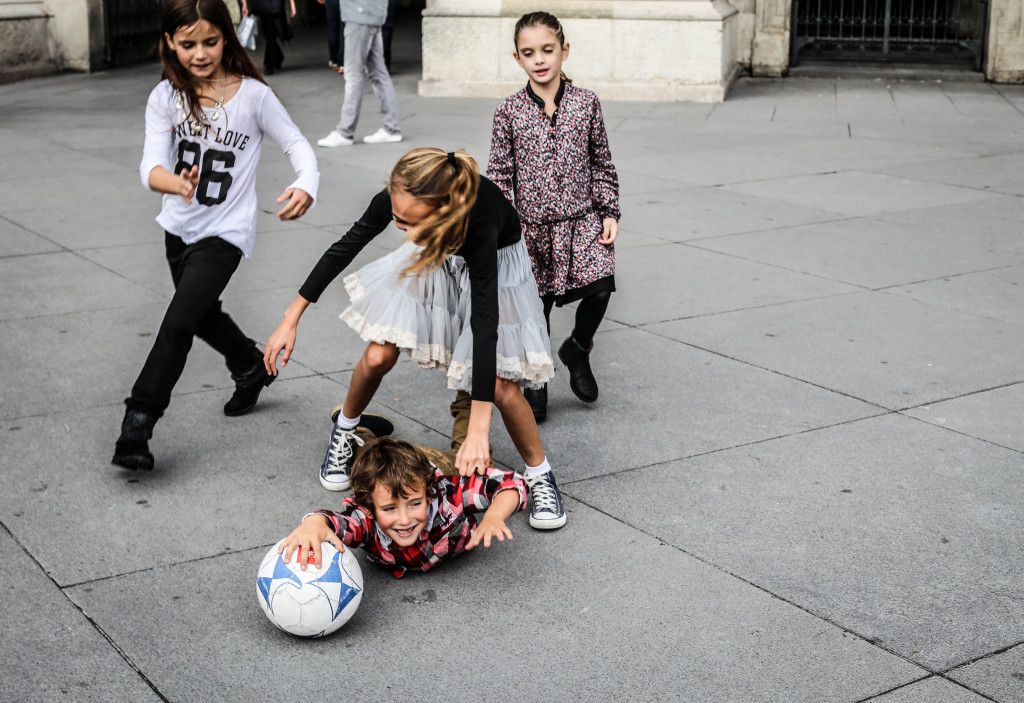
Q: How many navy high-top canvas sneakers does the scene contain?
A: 2